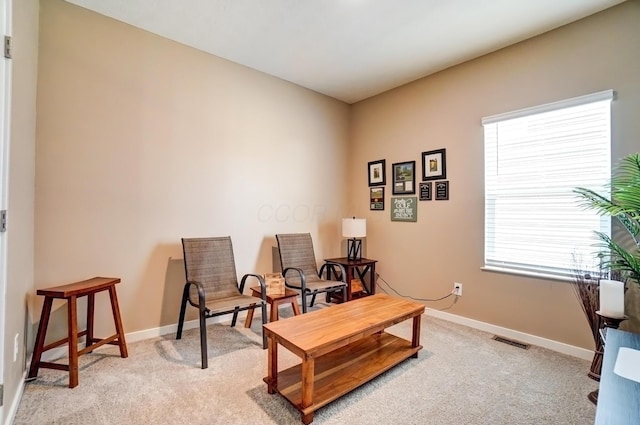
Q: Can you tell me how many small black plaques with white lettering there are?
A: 2